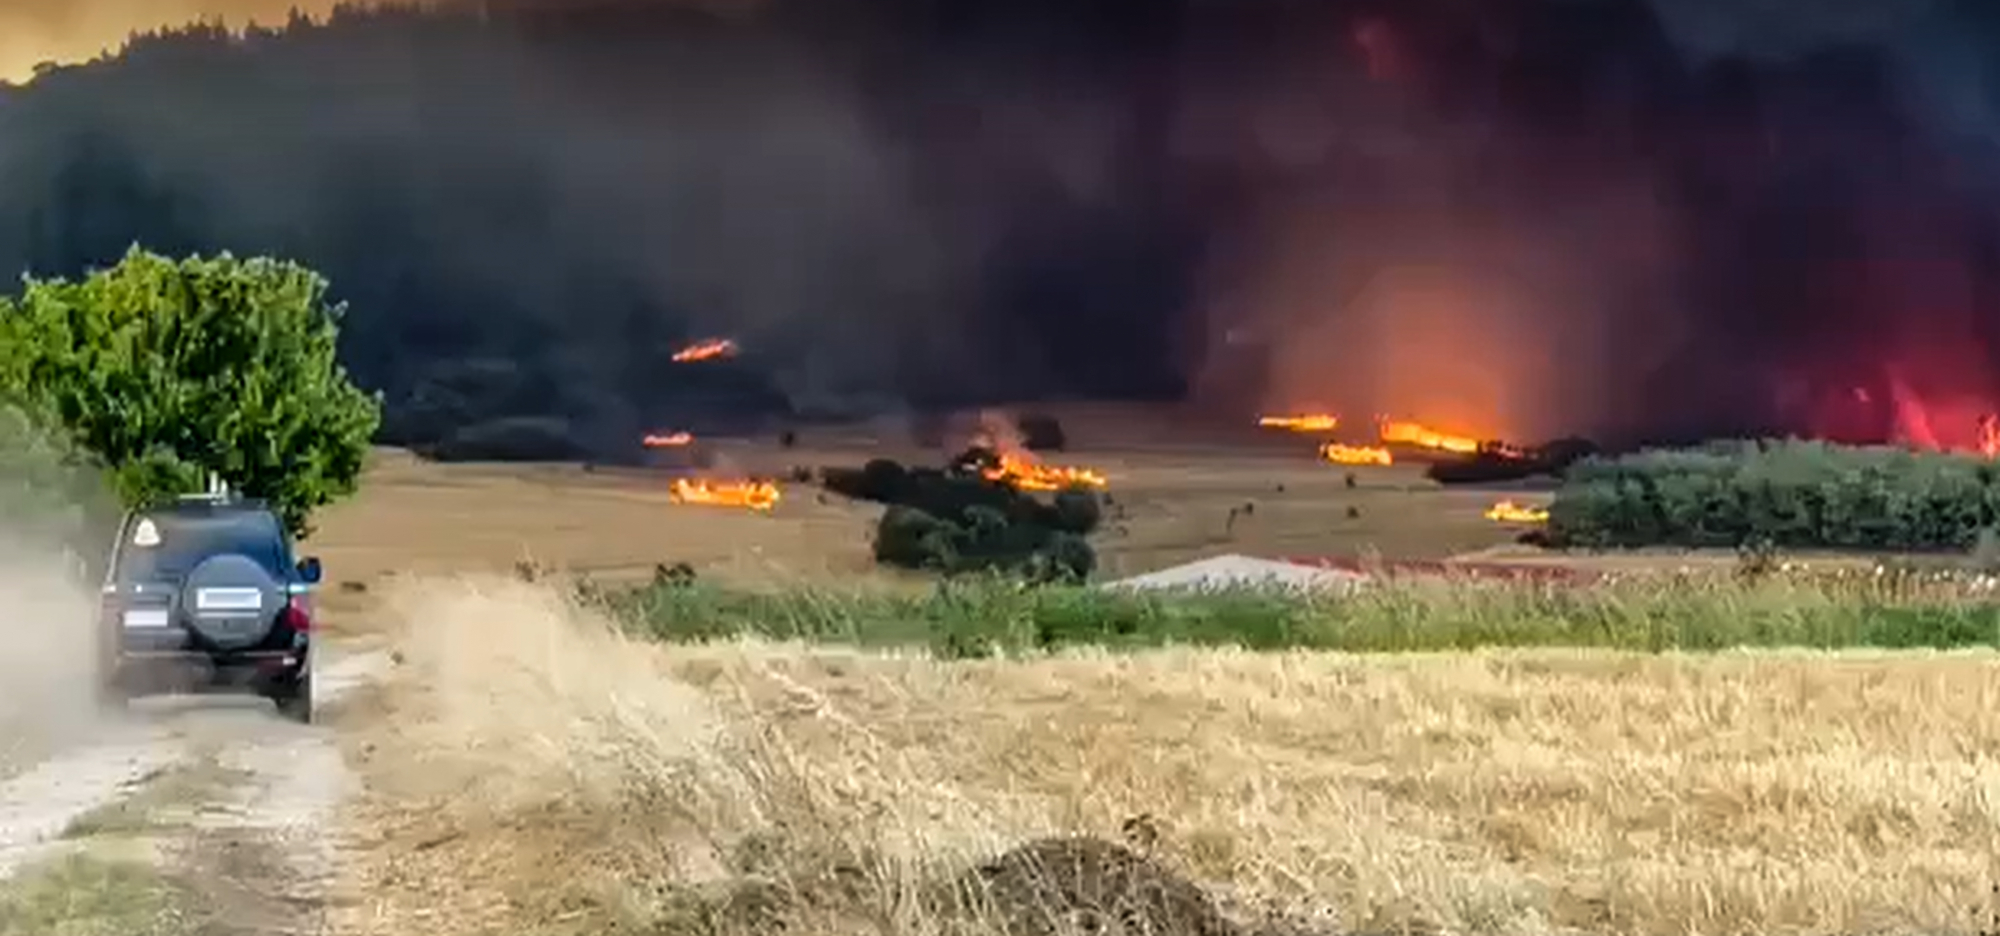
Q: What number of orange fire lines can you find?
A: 8